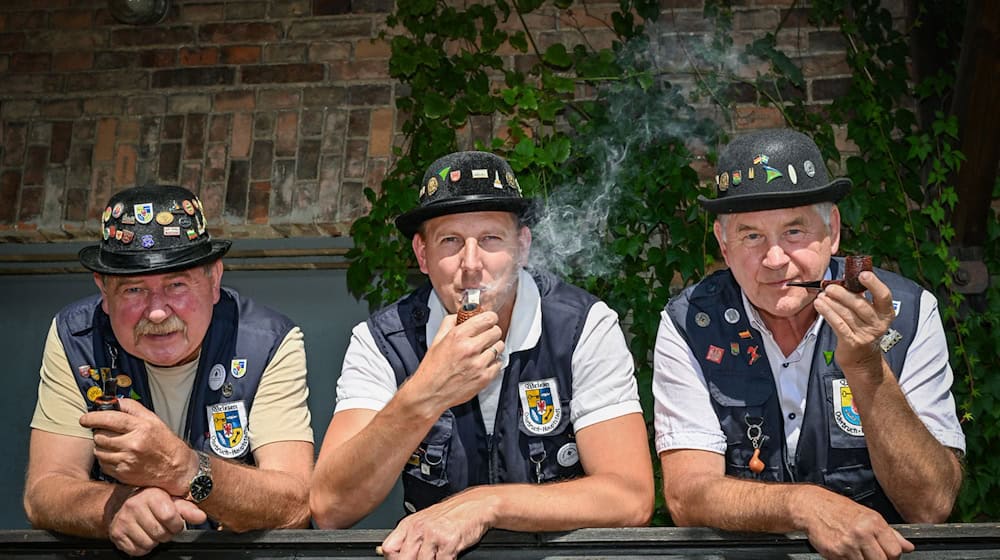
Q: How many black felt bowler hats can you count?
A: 3